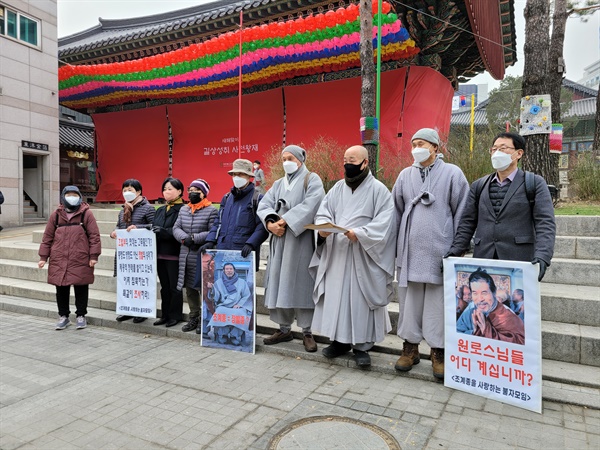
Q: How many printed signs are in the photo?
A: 3